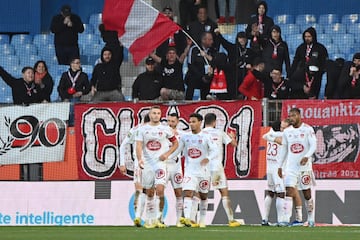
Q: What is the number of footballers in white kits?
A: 8